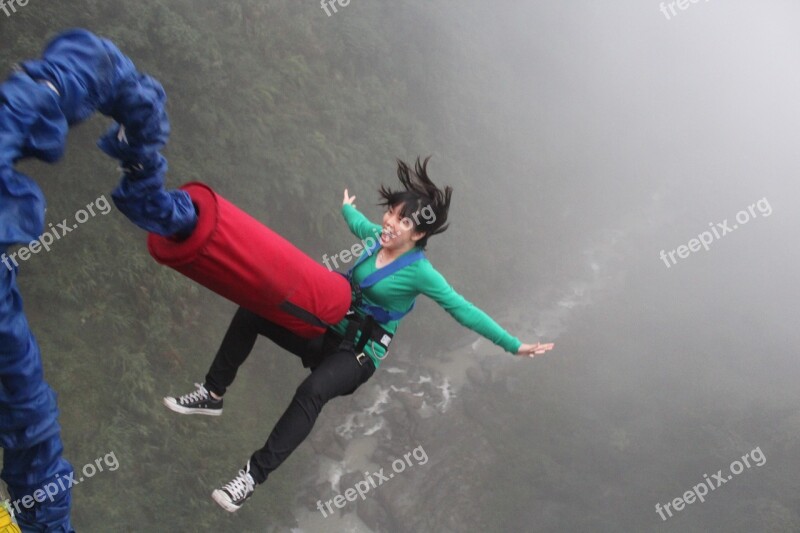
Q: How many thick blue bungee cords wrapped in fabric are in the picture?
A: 1